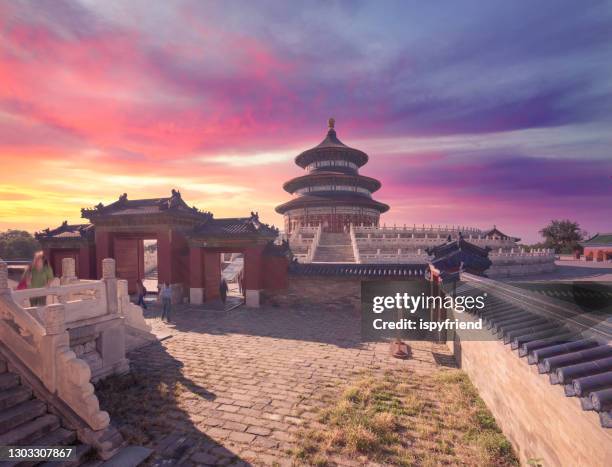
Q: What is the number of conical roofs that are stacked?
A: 3